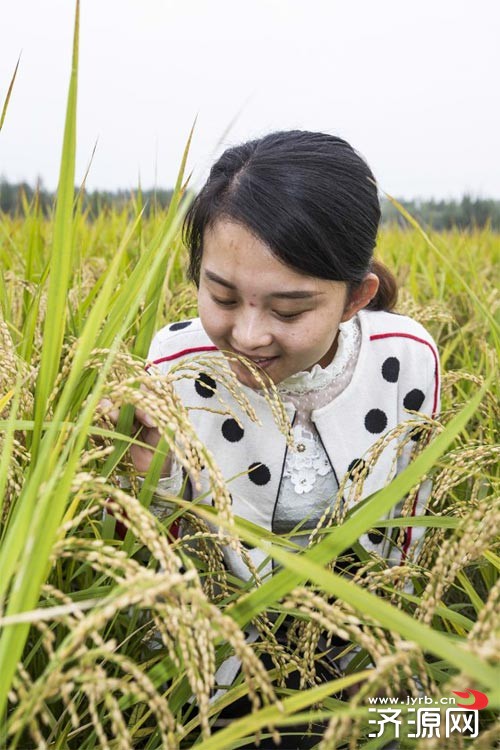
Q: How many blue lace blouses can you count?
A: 0